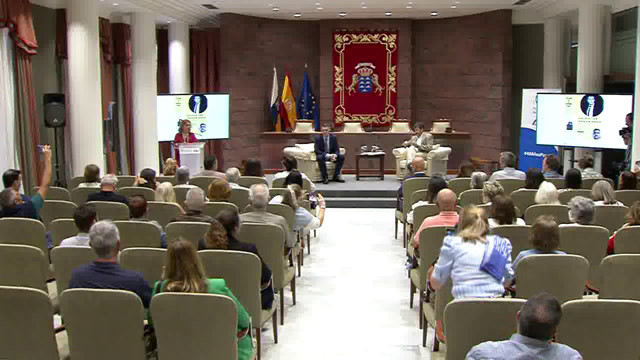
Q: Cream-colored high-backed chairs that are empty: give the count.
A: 4